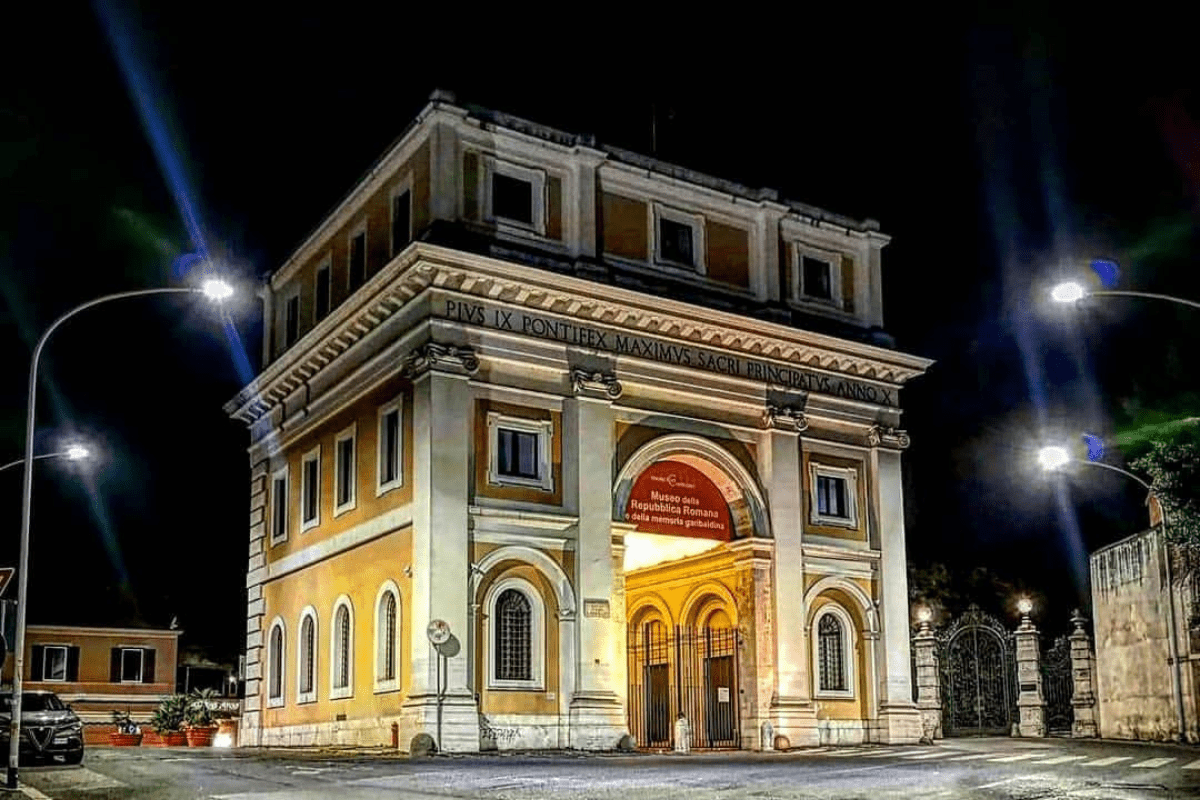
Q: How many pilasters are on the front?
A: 4